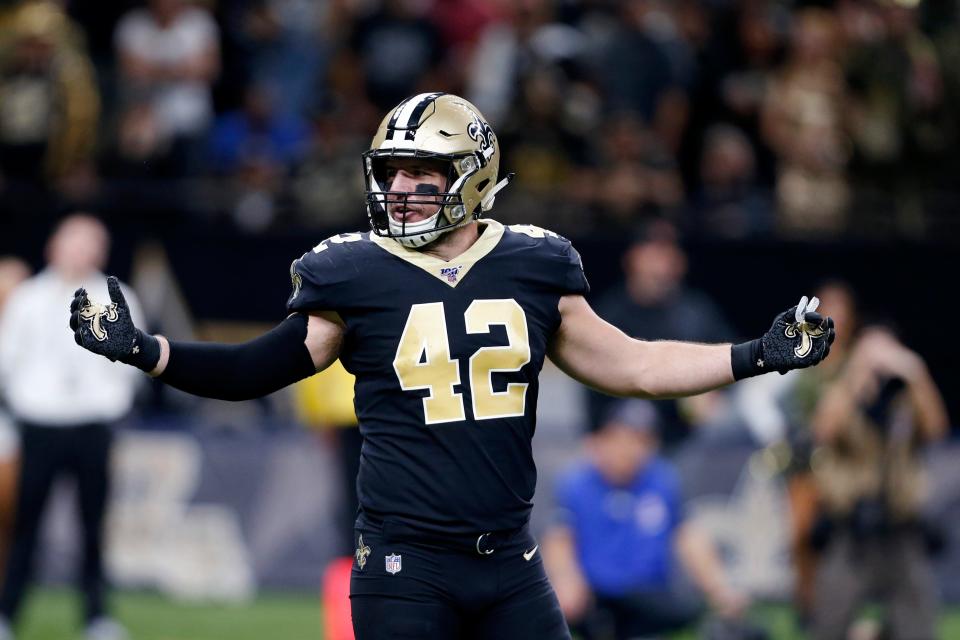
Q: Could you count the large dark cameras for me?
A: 1